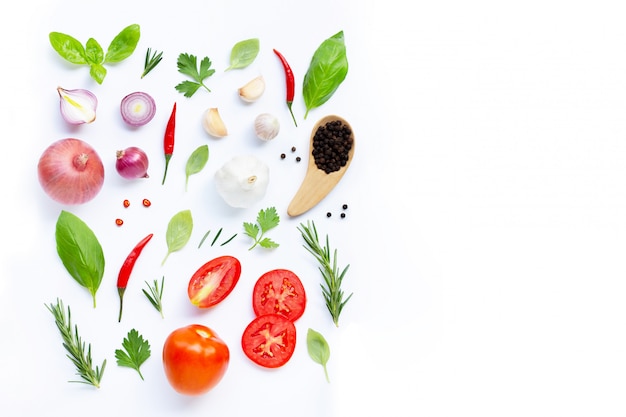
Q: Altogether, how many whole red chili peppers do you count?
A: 3